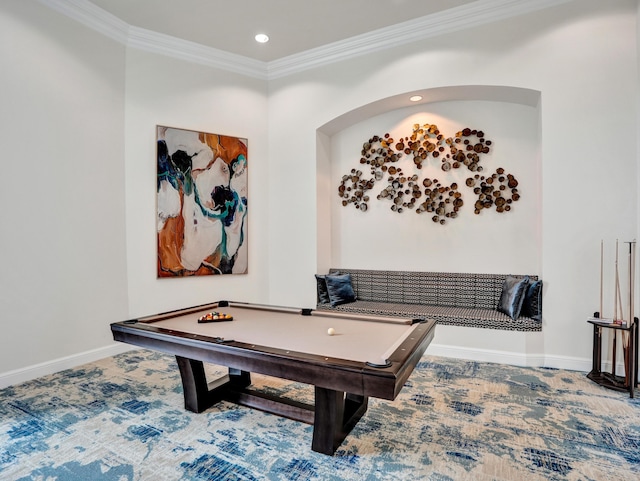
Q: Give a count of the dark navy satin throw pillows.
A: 4